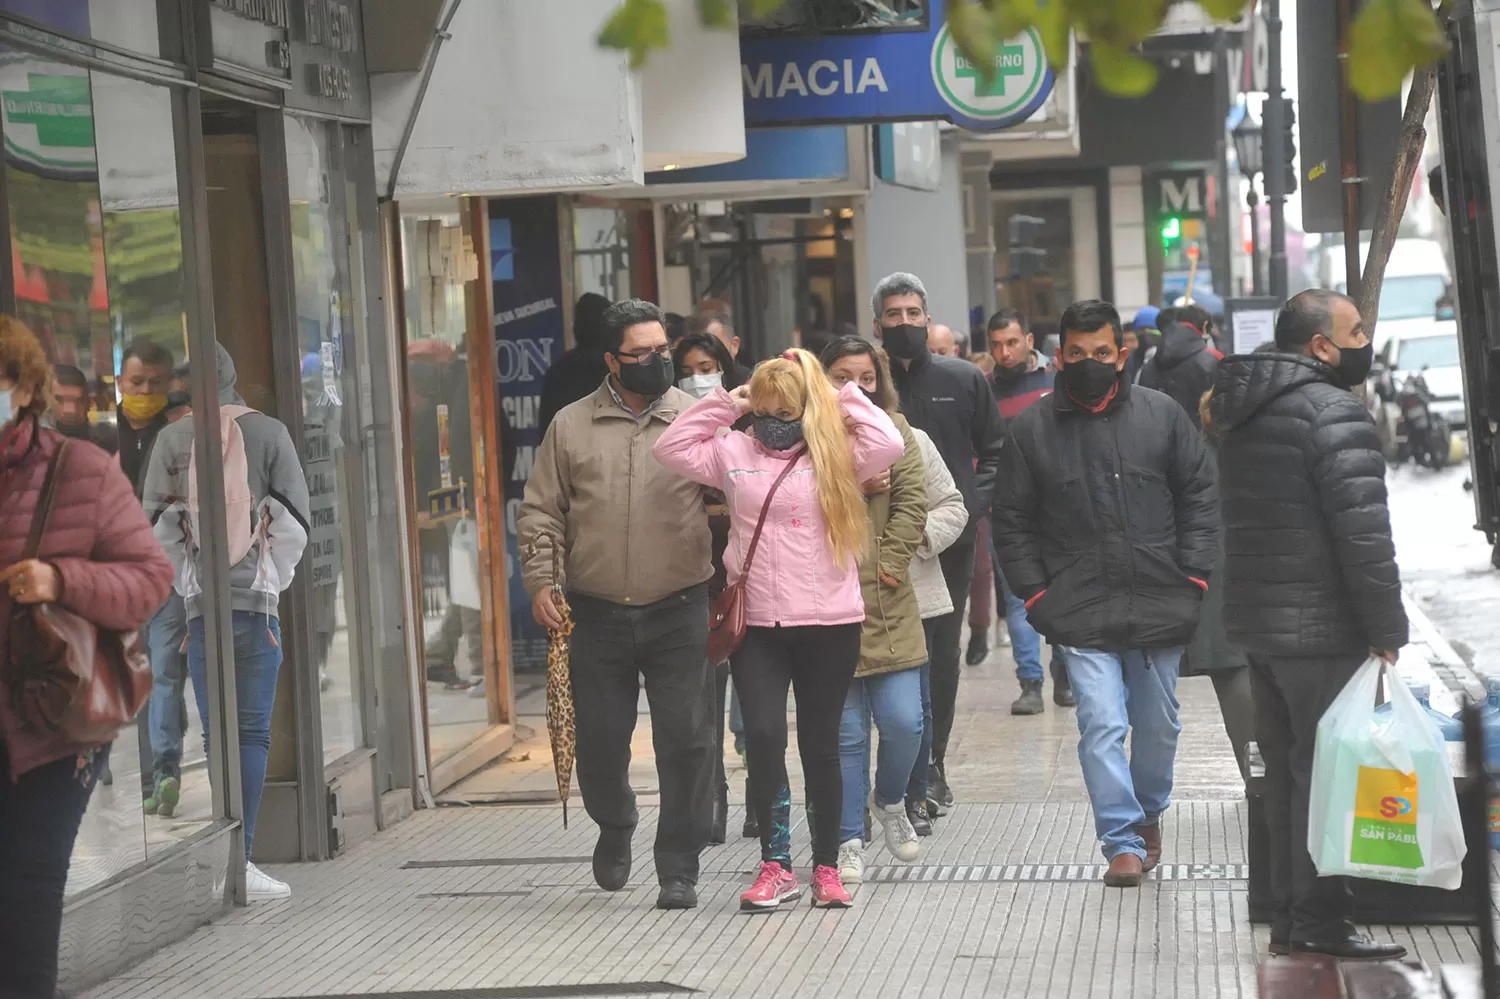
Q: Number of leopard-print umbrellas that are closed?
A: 1